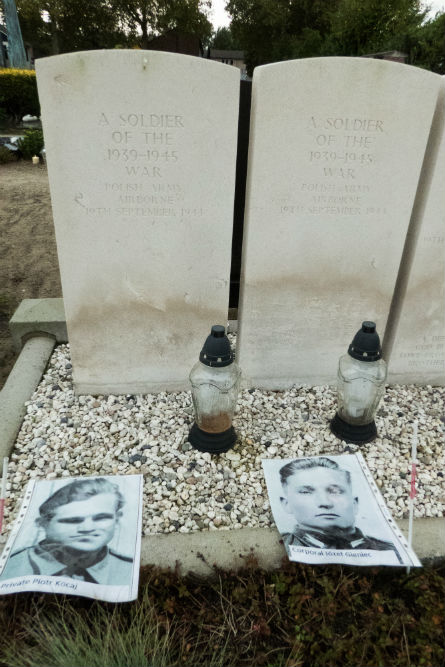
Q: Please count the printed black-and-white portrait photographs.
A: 2